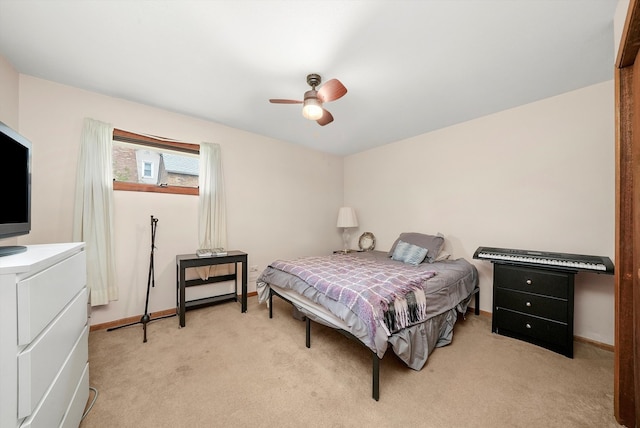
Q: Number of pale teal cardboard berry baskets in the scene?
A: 0